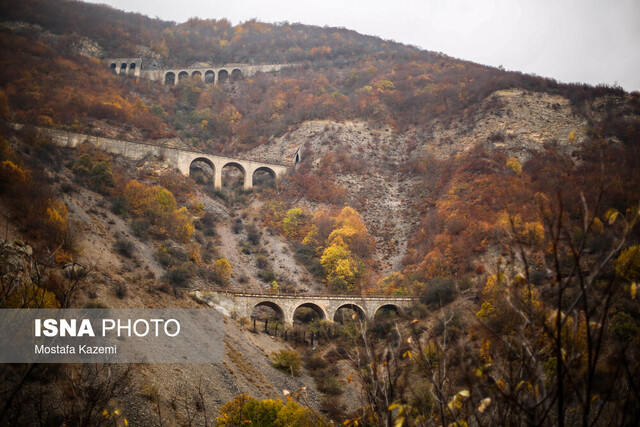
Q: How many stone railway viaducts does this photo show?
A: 3